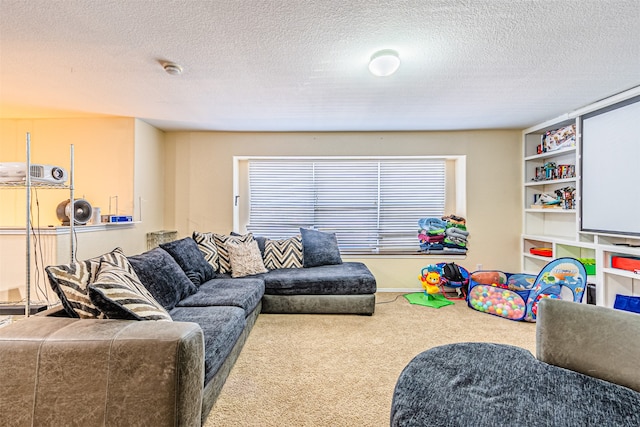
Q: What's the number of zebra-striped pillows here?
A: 5